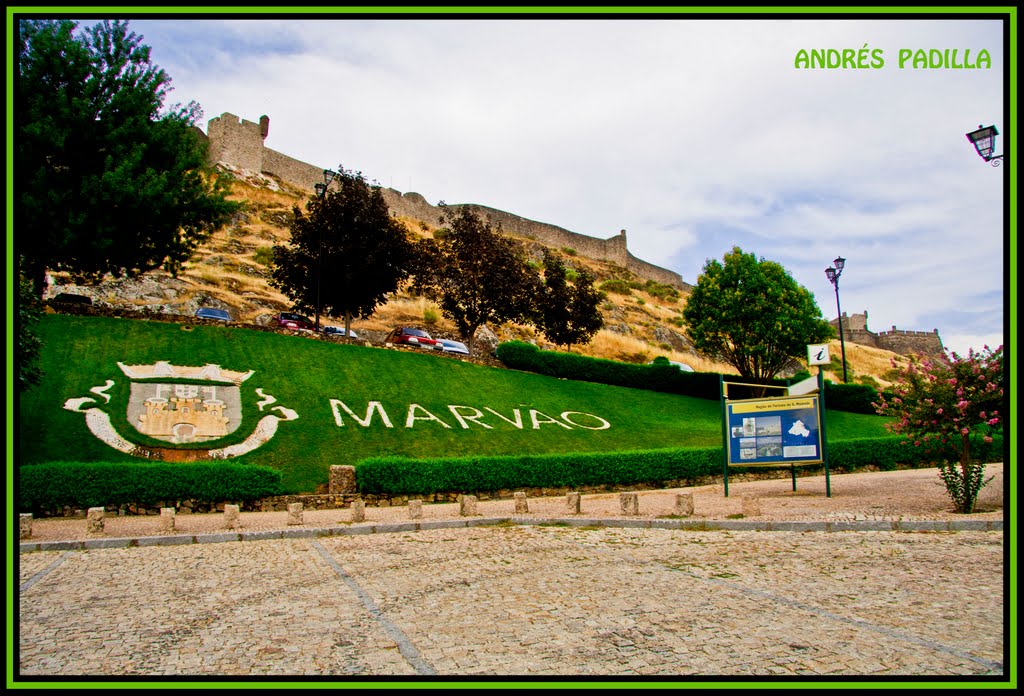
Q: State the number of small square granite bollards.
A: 13